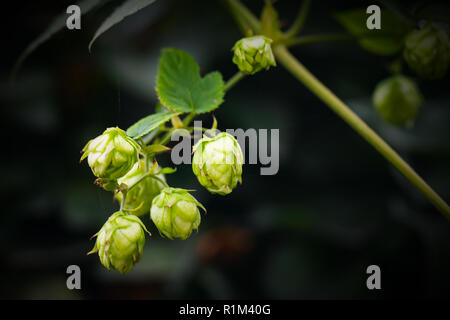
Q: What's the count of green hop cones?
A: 8